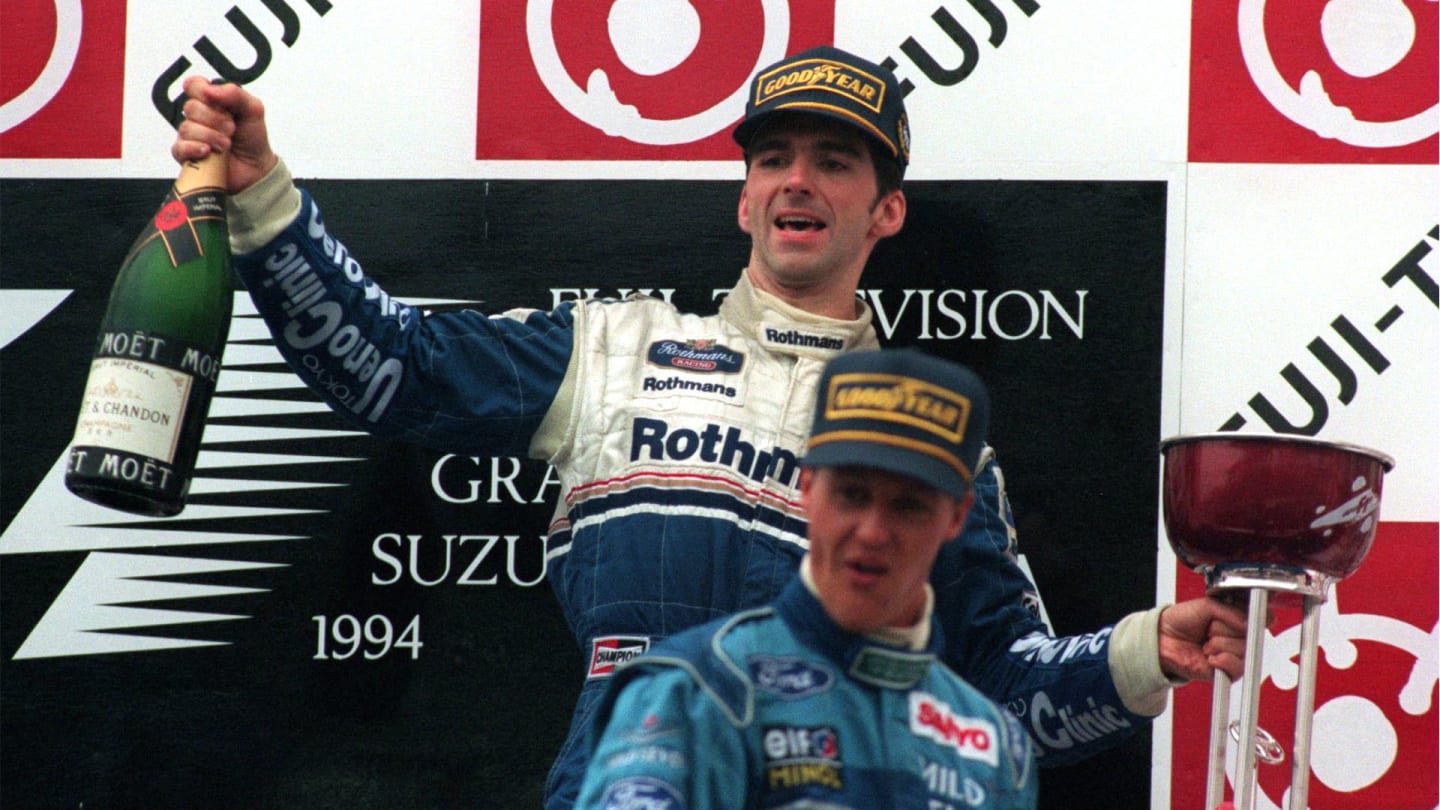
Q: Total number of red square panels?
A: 4